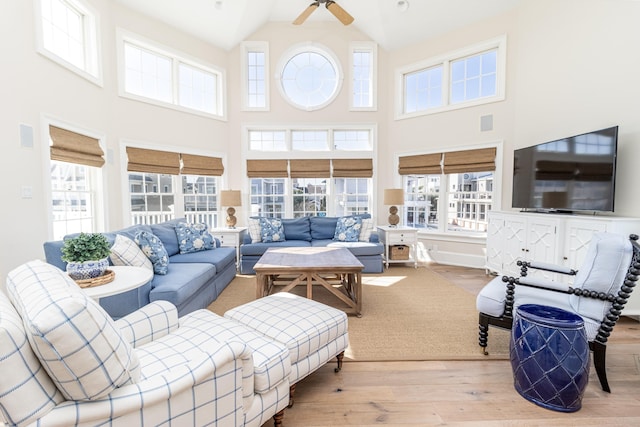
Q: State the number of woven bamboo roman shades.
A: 8